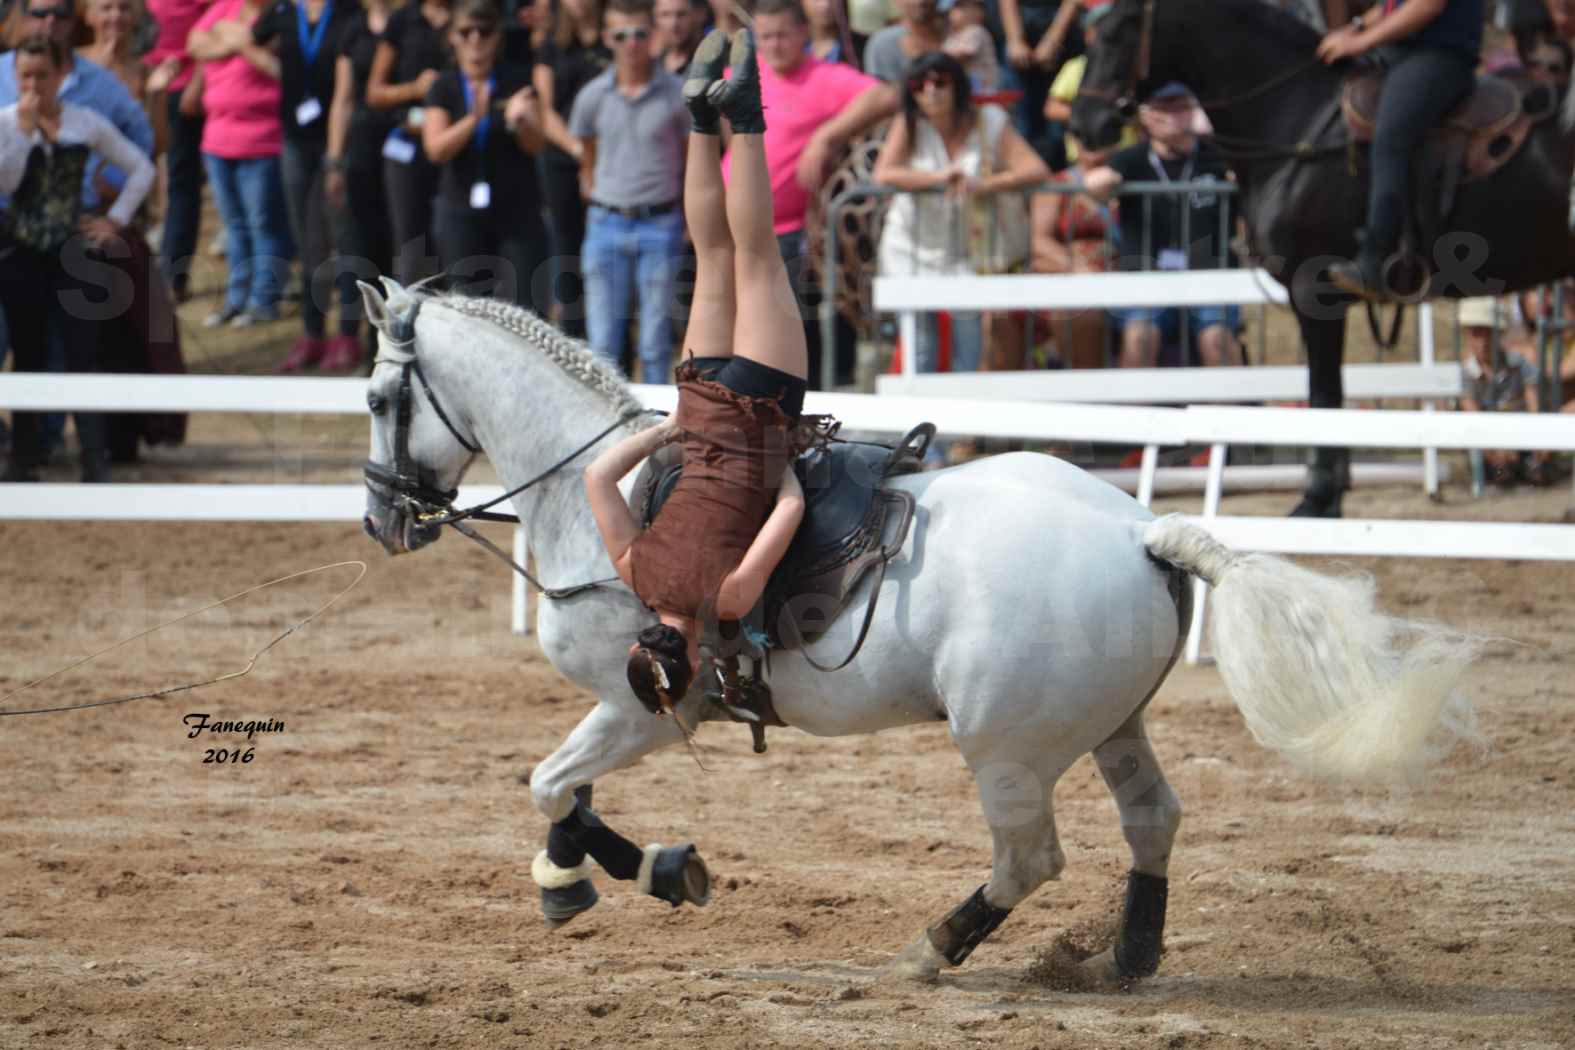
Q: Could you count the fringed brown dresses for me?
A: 1